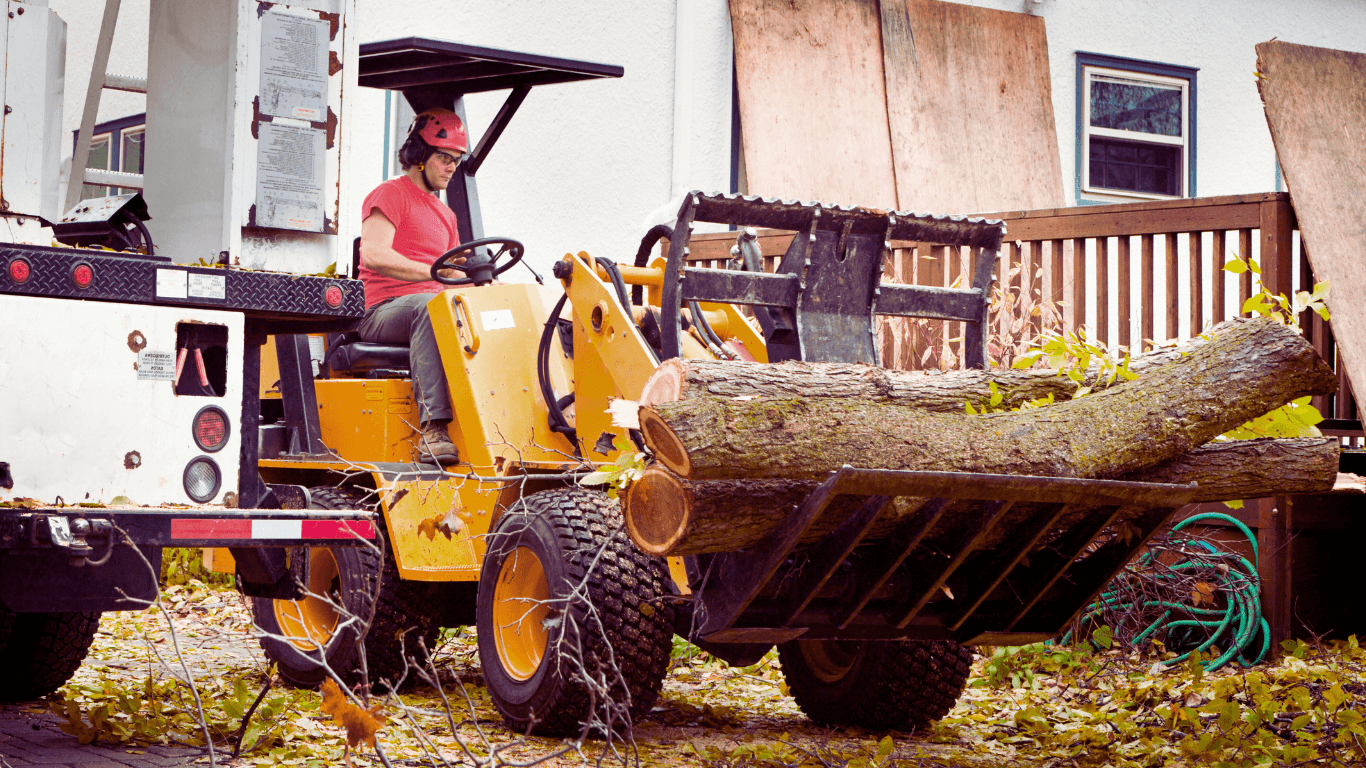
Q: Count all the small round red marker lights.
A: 3